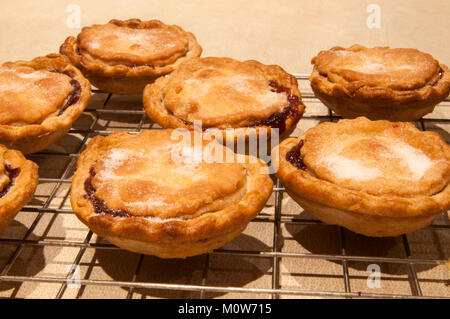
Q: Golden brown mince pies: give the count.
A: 7